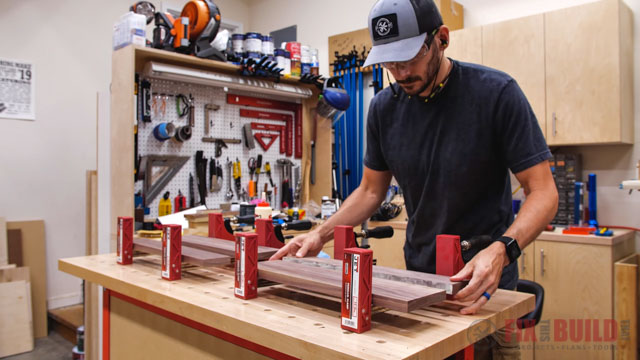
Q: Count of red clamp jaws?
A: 8